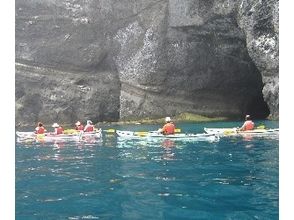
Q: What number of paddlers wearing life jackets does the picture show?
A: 6